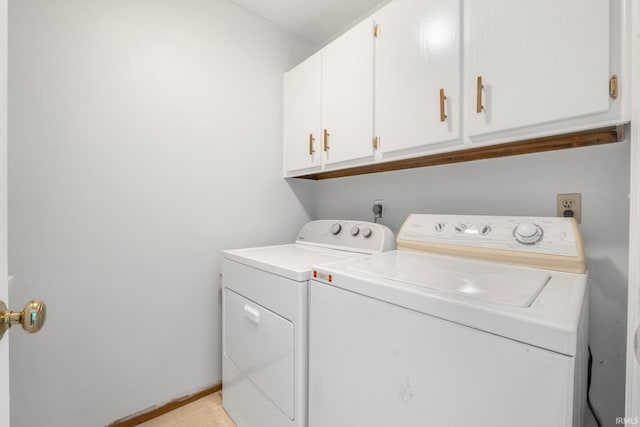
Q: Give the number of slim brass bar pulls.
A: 4